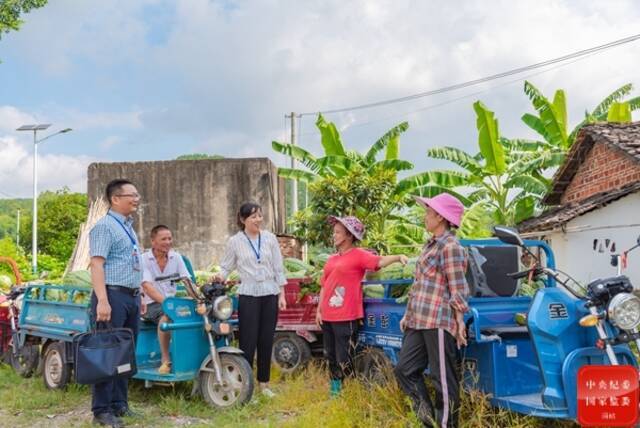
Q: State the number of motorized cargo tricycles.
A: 4